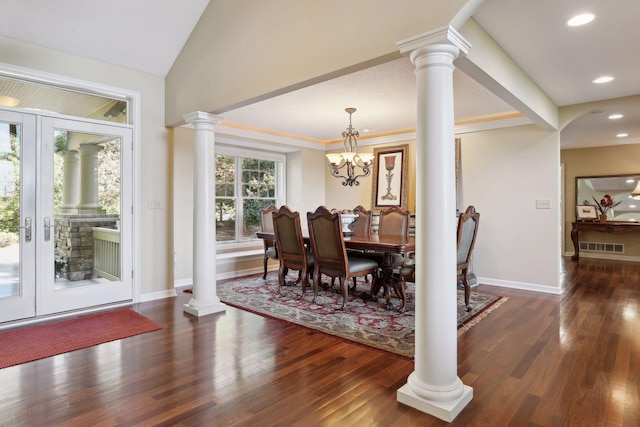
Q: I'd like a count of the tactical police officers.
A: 0